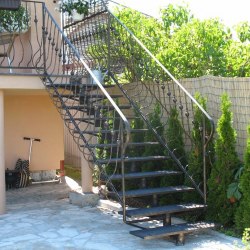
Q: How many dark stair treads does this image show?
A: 11